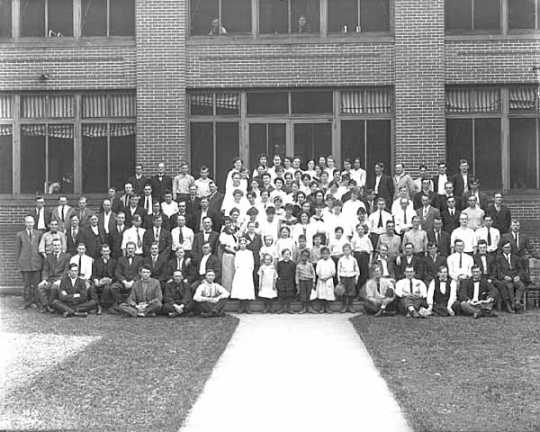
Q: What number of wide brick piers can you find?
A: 2